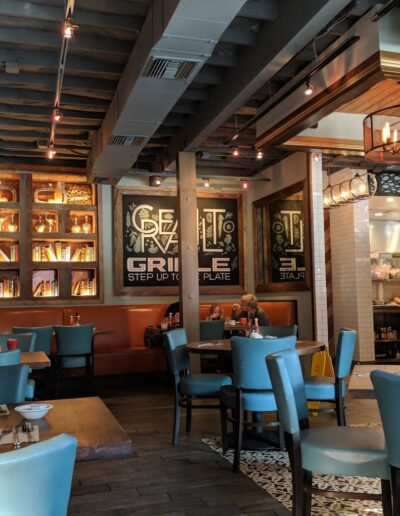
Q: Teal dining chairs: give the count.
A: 13